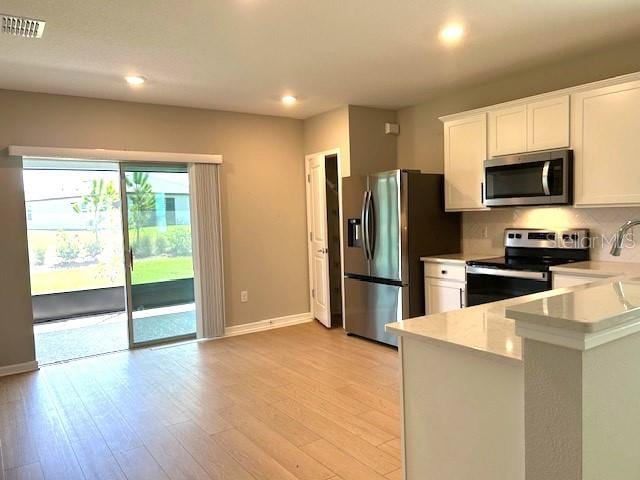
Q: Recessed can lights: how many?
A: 3